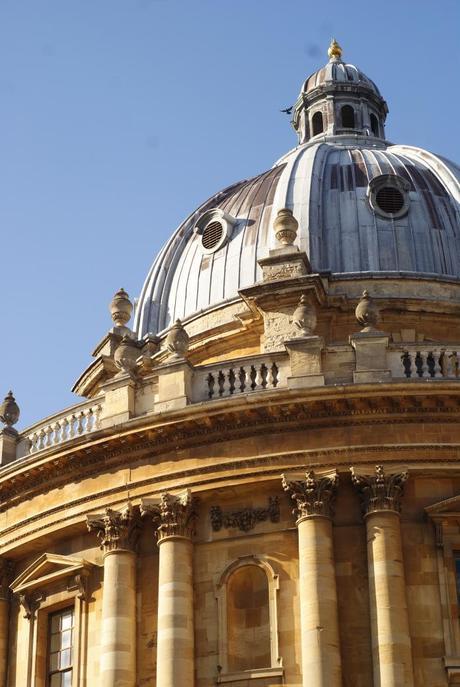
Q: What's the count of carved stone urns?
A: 7